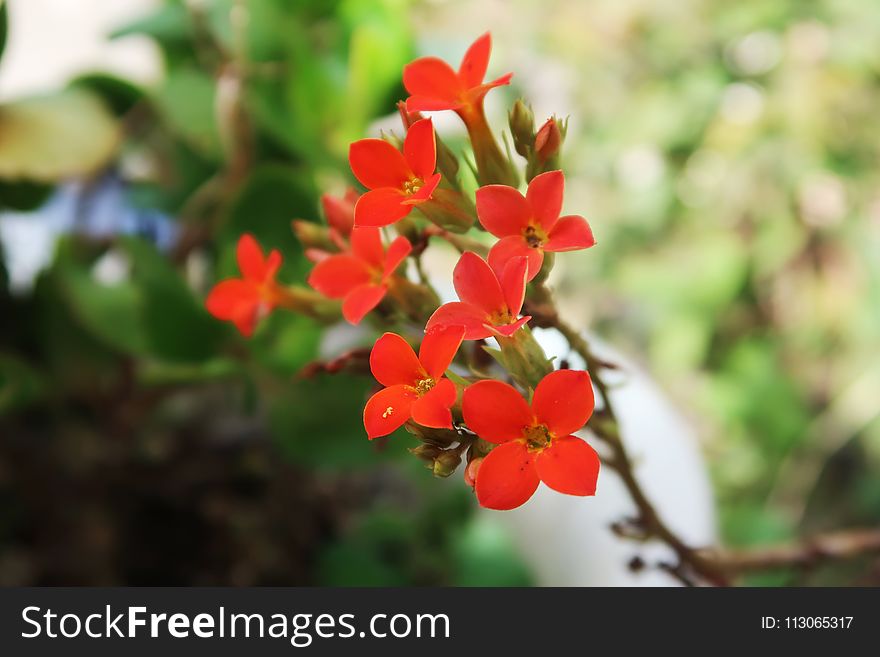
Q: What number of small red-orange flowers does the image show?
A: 8